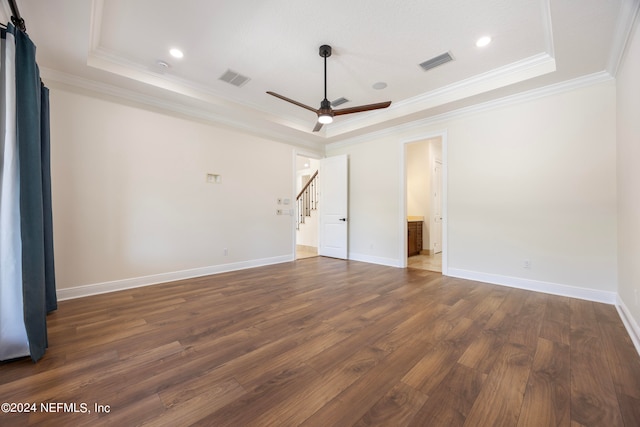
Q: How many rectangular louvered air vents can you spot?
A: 3